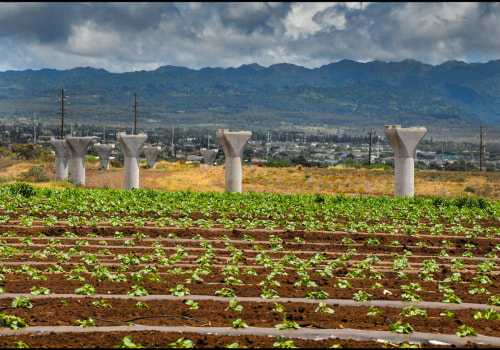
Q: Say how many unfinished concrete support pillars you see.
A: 8